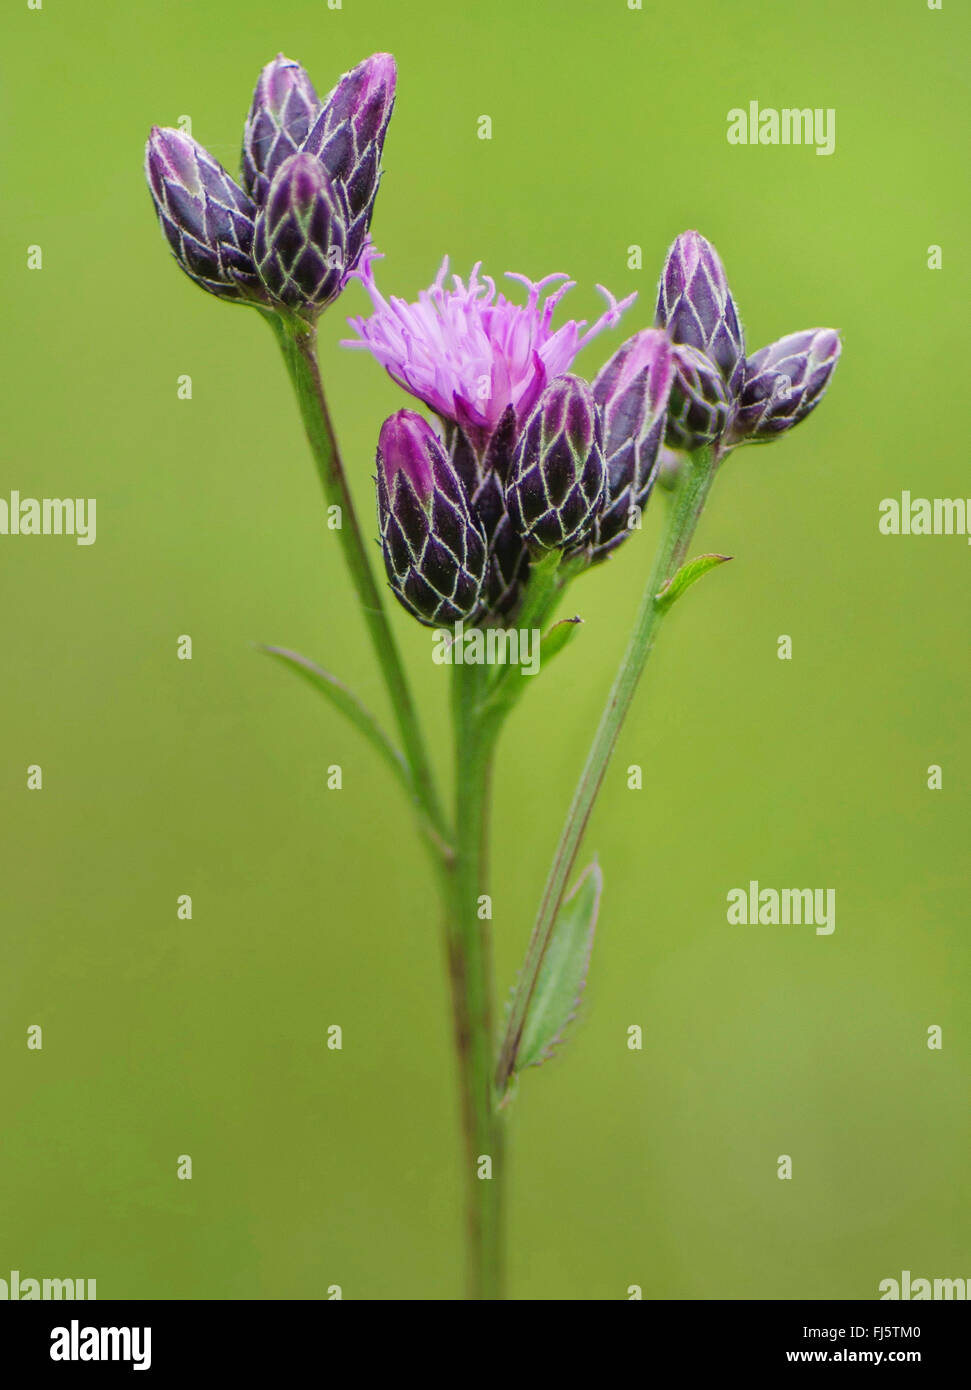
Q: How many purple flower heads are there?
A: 11